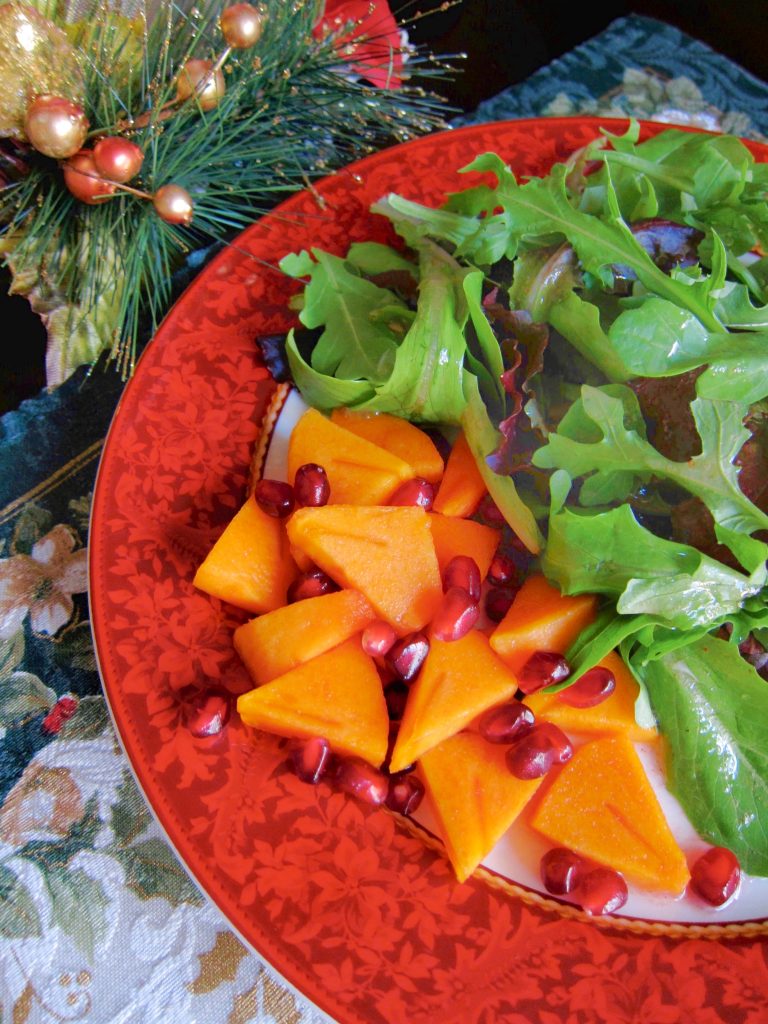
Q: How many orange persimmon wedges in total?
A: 13